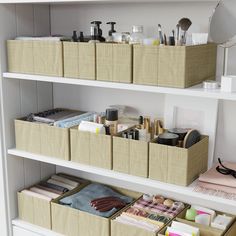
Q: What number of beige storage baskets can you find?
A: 12